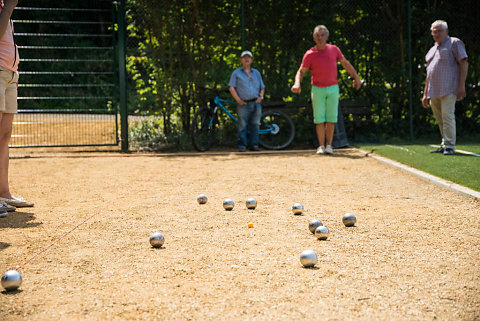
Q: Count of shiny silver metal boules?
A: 10